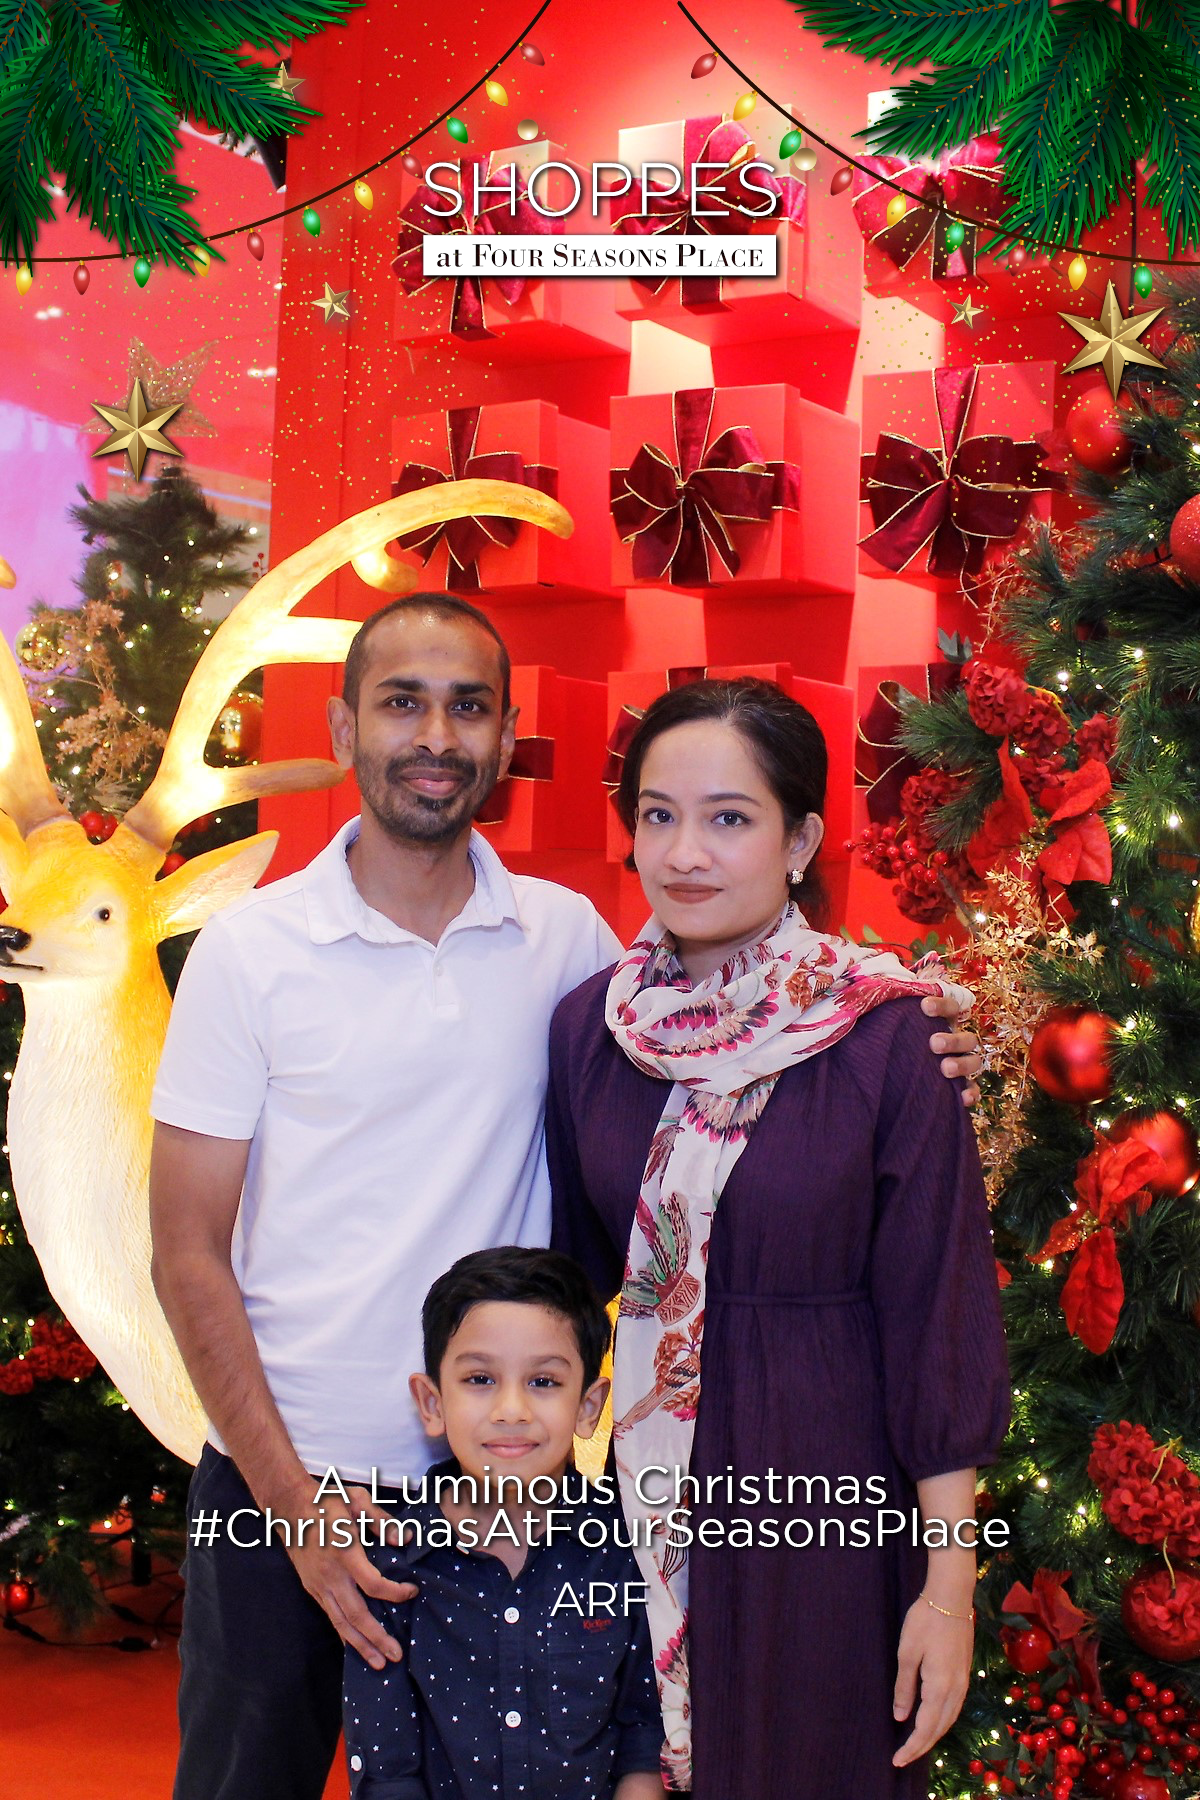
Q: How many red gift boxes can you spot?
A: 9